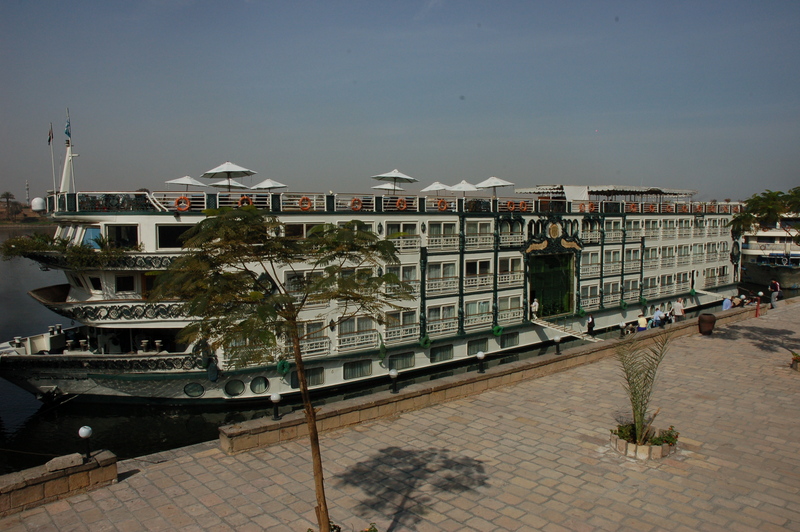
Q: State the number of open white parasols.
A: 9